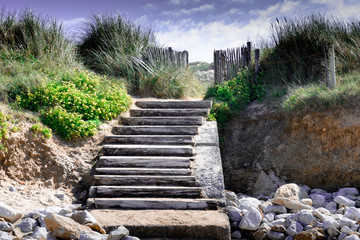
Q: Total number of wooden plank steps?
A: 11